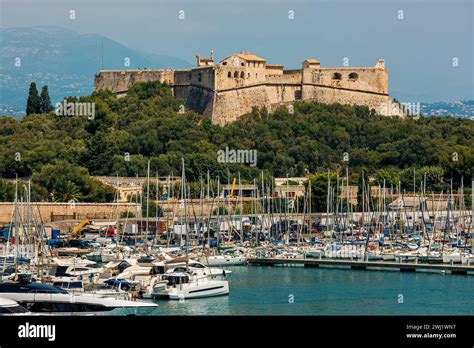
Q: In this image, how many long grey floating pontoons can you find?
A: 1